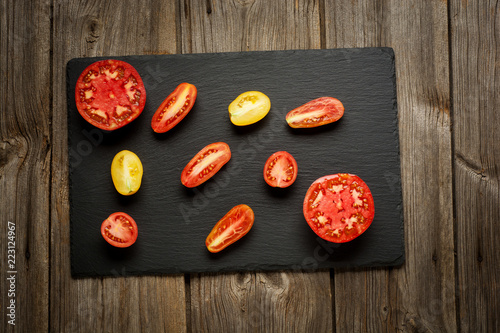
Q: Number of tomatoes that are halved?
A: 10